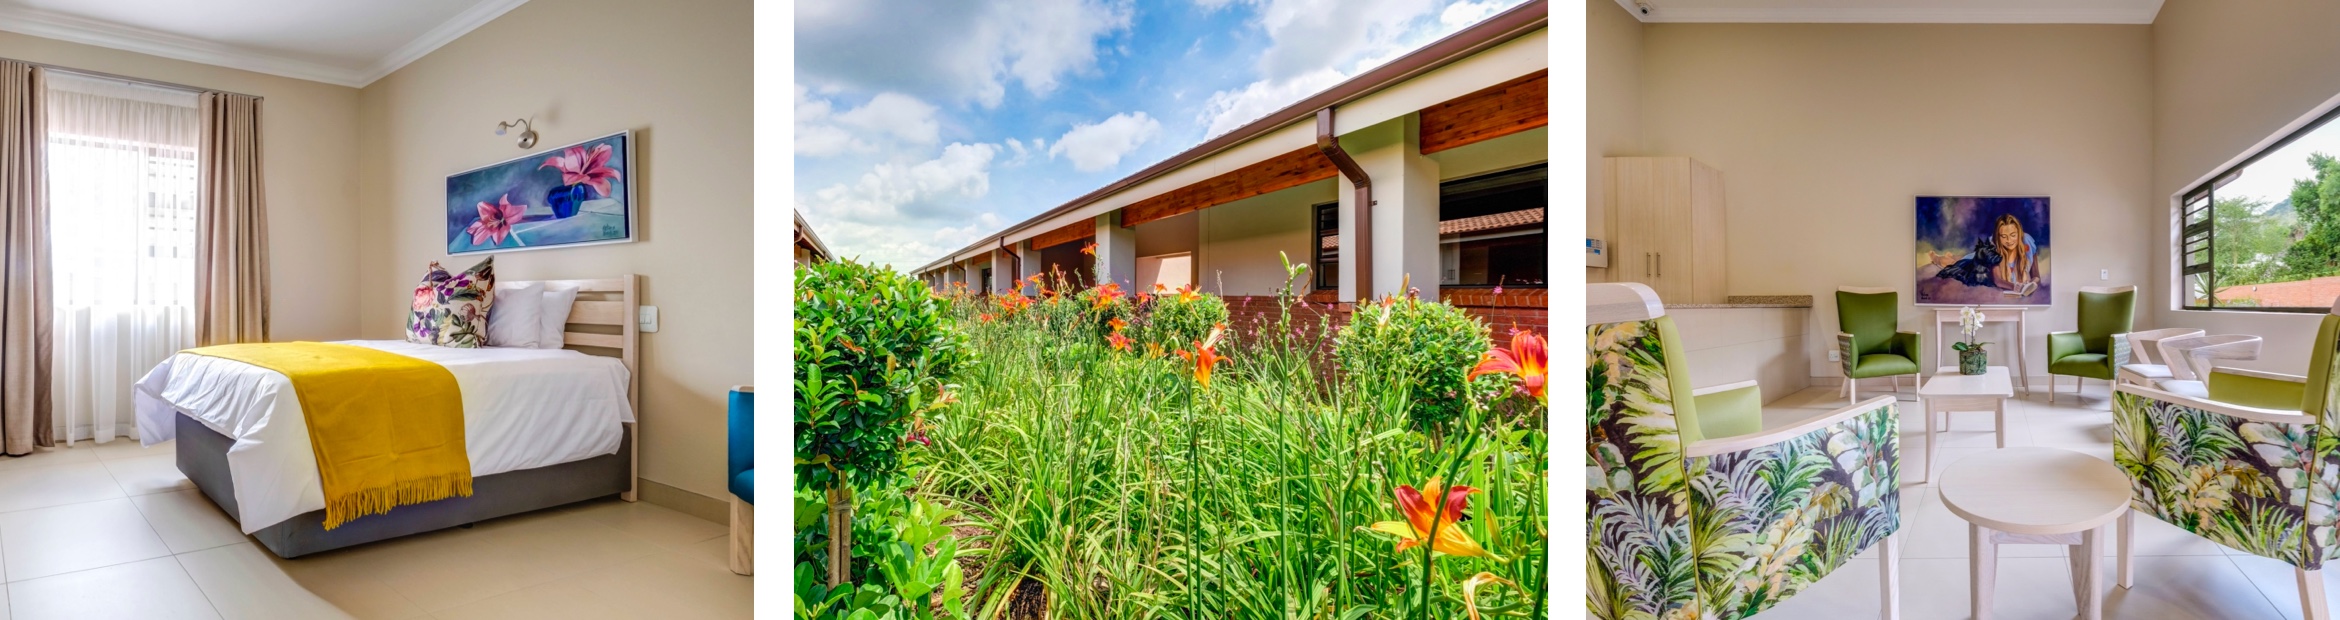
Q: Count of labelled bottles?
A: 0